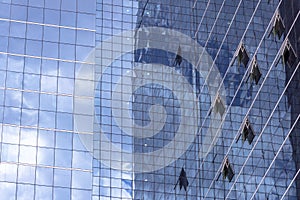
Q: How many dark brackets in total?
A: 9